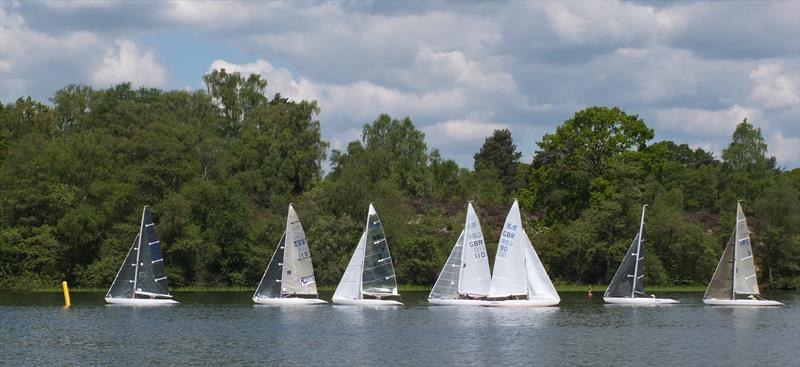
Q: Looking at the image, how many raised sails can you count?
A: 14